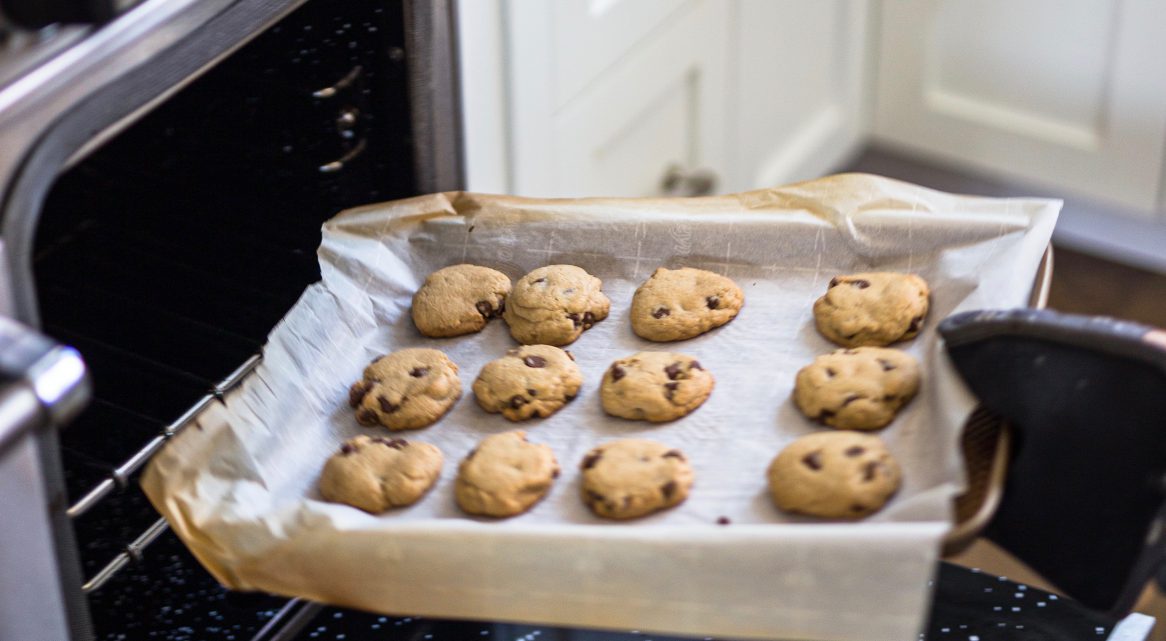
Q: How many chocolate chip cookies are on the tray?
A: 12